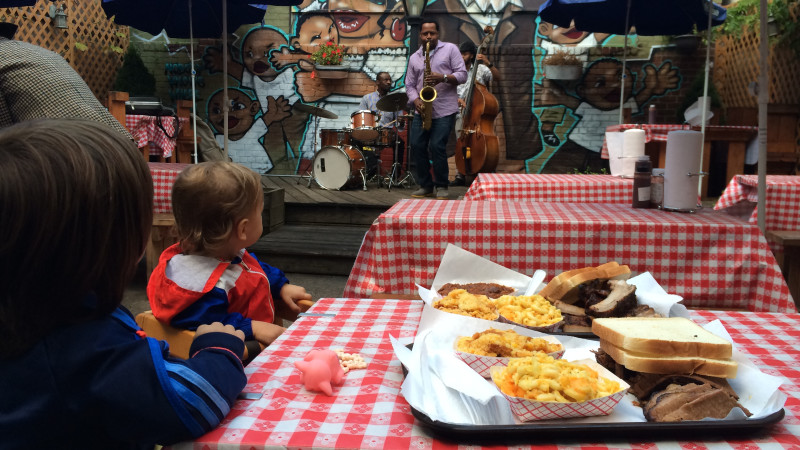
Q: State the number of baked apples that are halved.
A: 0